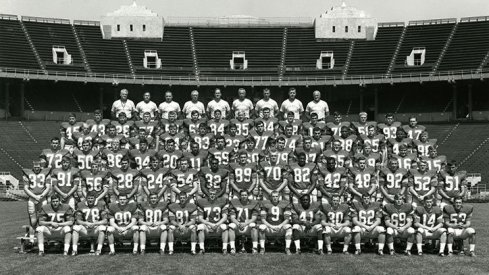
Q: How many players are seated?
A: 14